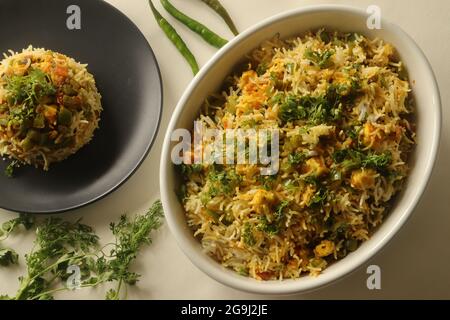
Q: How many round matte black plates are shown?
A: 1